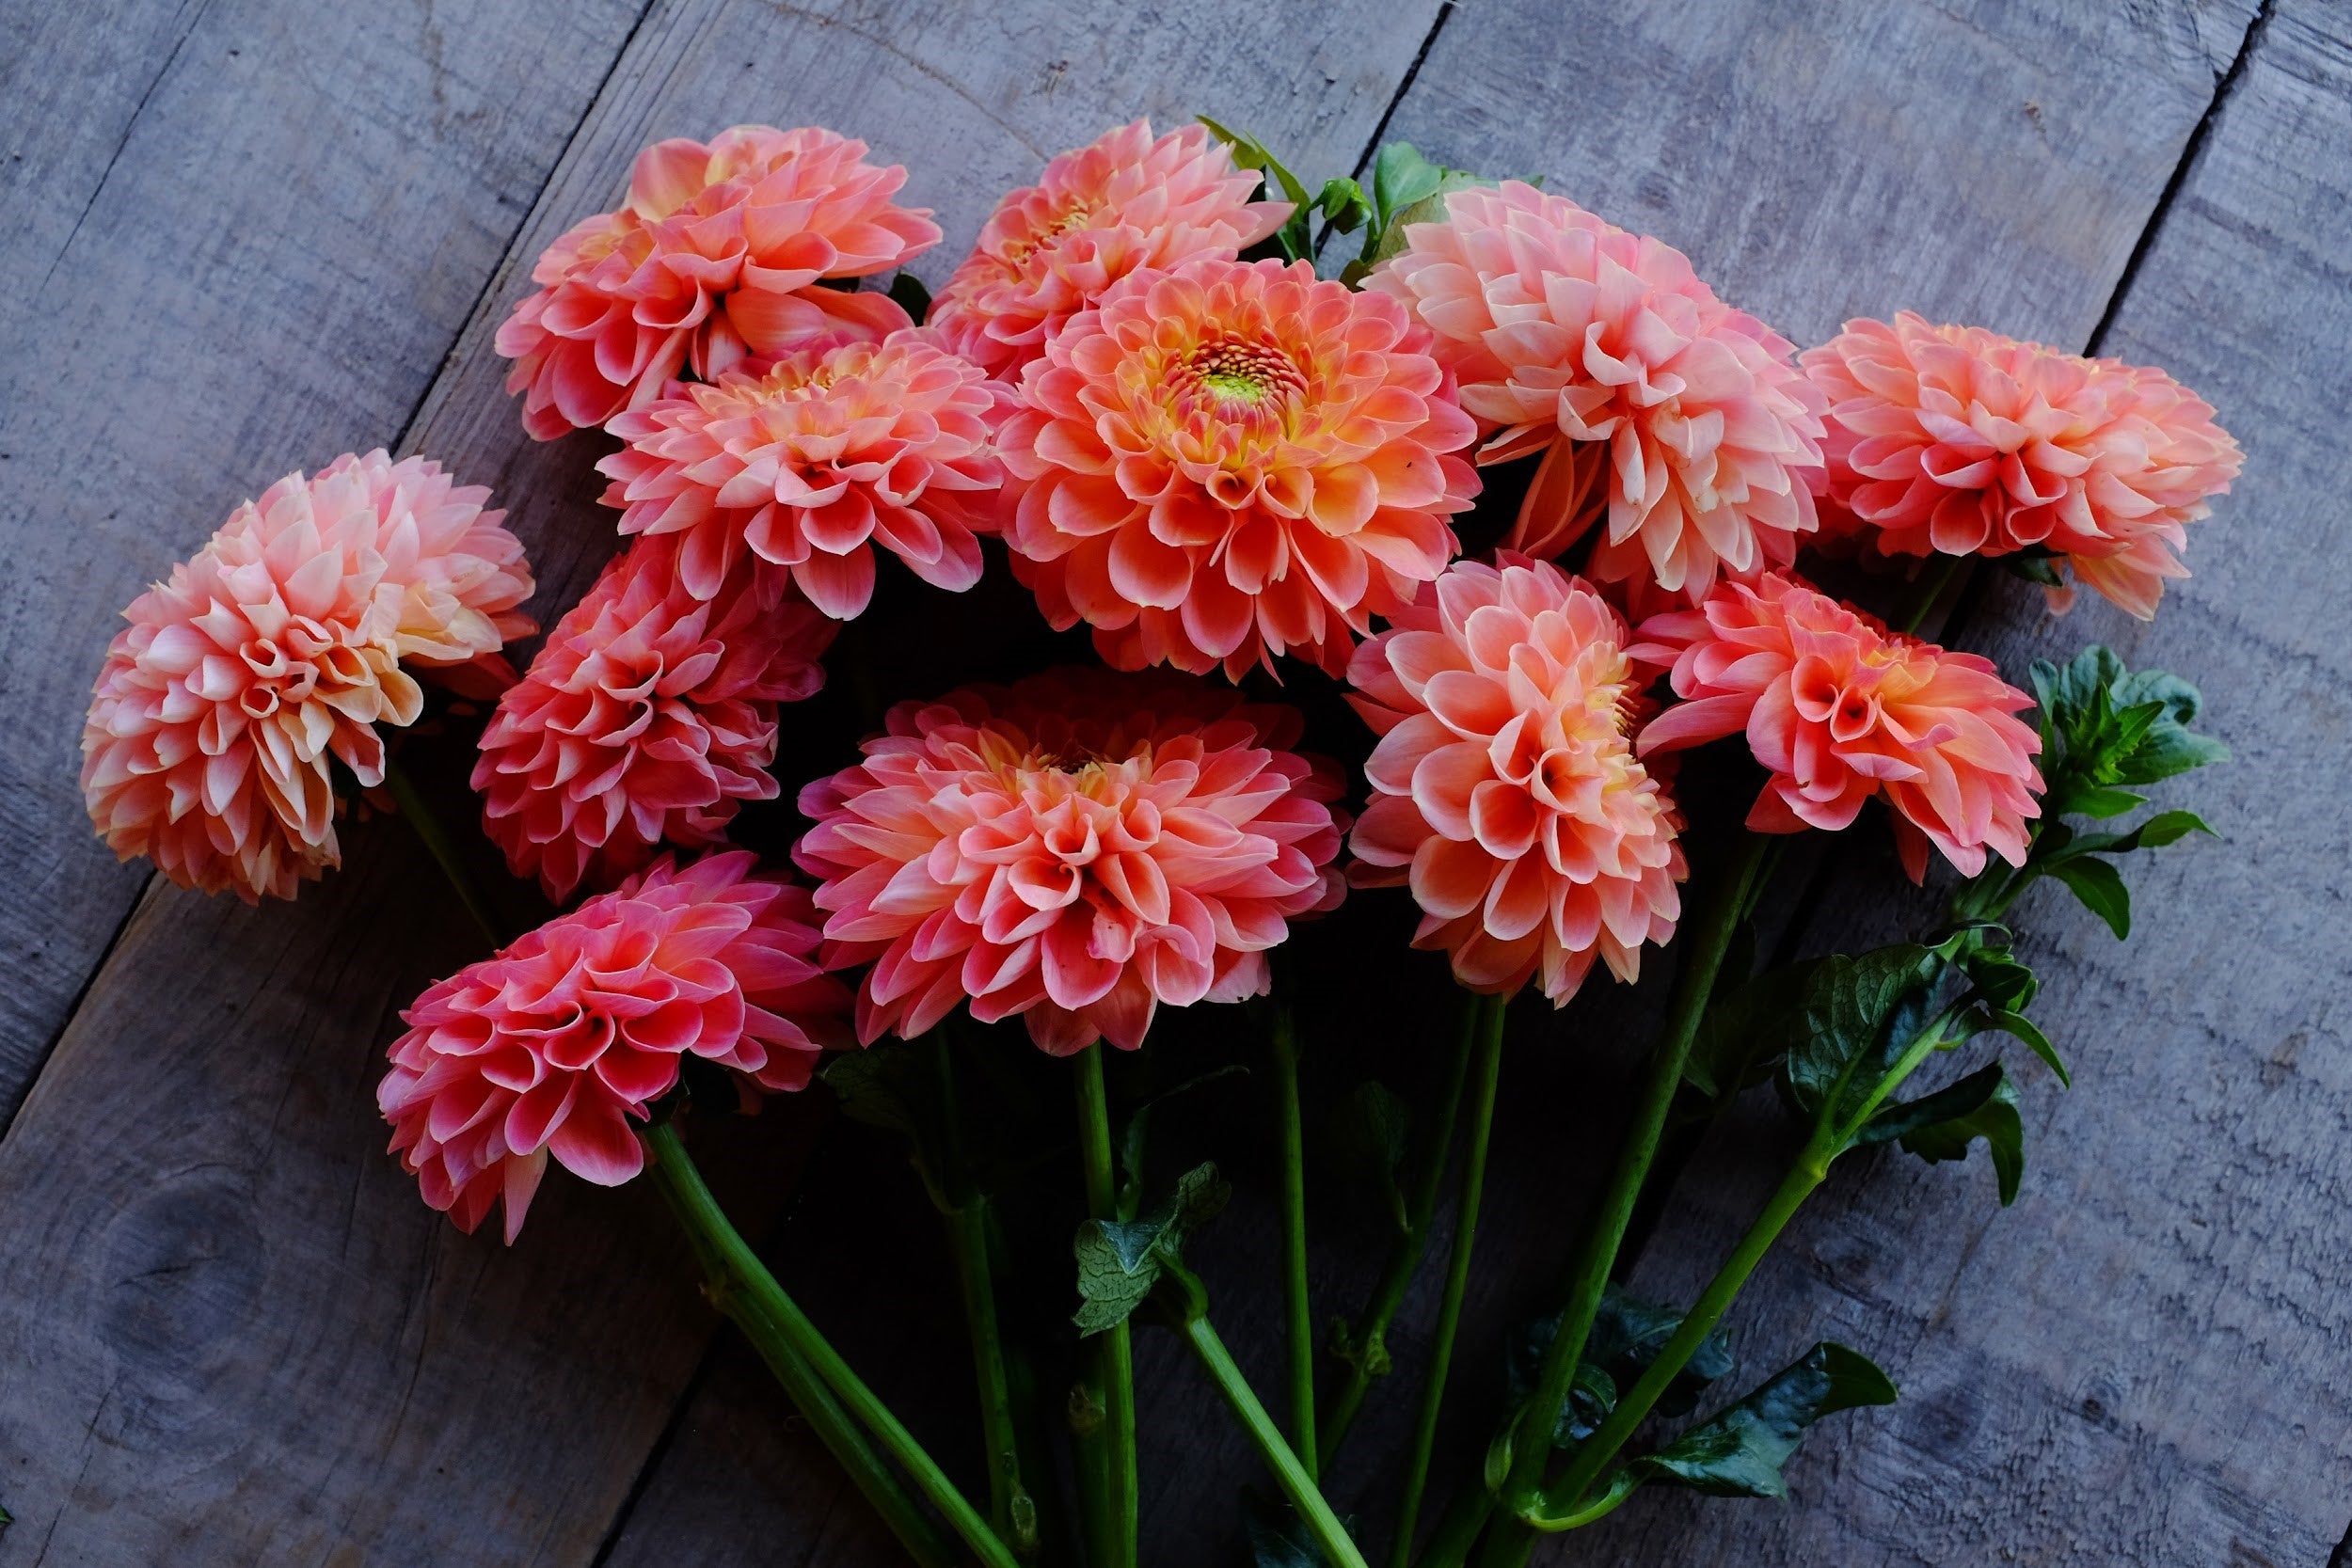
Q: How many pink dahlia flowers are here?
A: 12